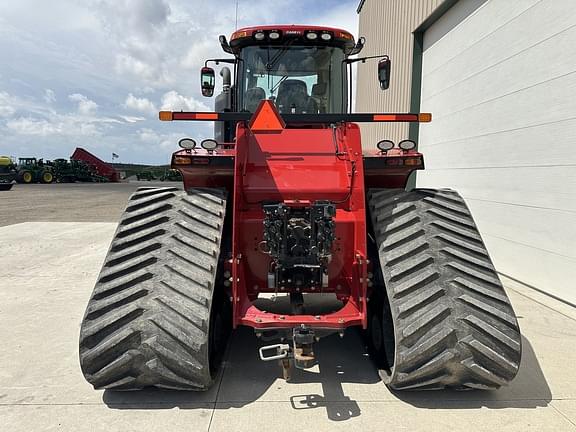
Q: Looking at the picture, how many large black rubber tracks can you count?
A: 2